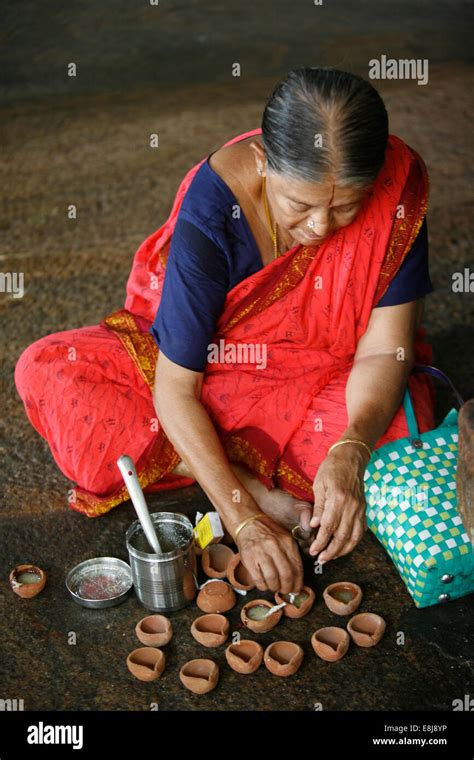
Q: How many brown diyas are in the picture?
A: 15